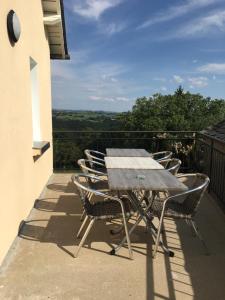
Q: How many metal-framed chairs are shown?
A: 6